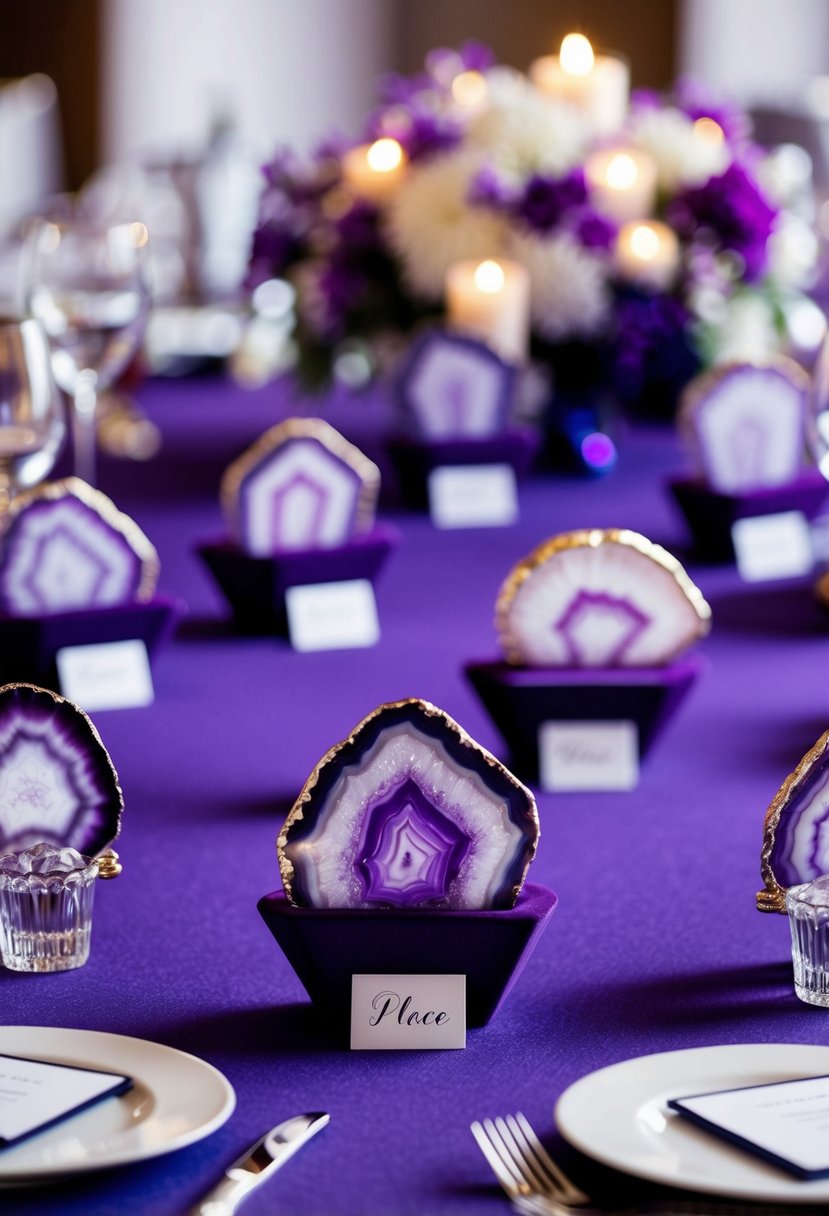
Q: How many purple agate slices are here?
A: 8